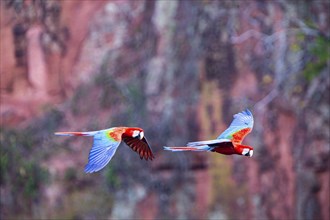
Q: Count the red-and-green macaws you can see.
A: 2